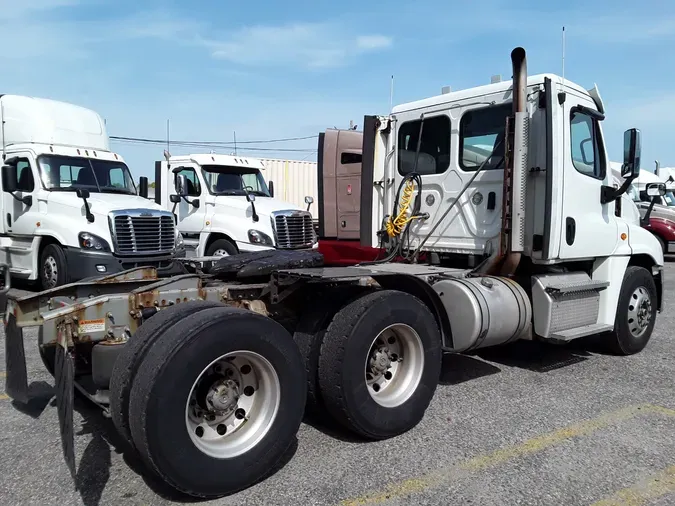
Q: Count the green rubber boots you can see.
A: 0